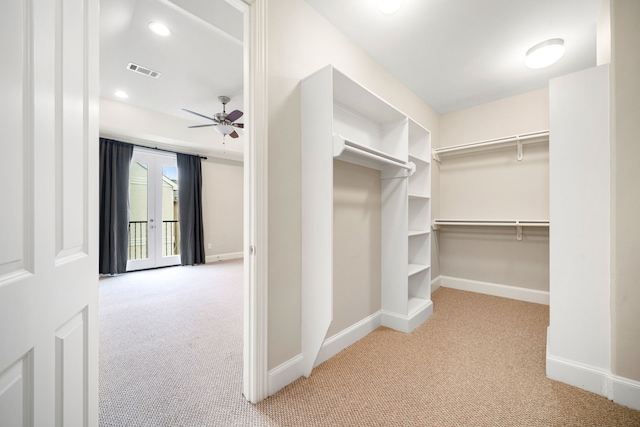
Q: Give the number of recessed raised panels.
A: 4